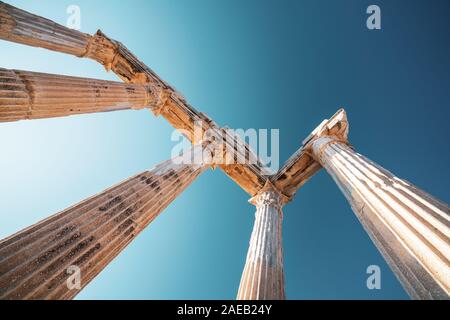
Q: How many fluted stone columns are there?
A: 5